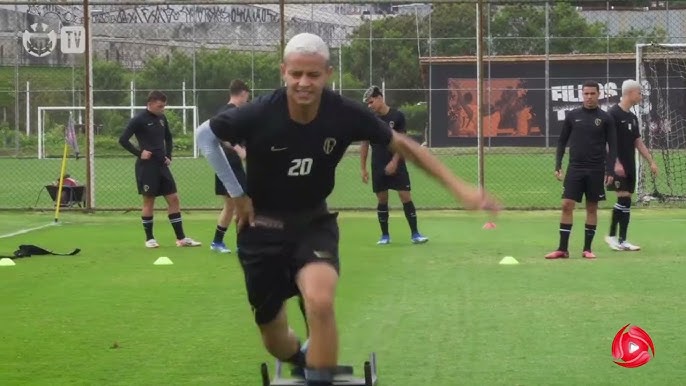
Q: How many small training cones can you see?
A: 4